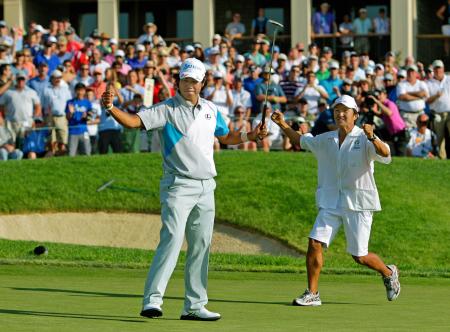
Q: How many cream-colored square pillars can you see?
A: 5